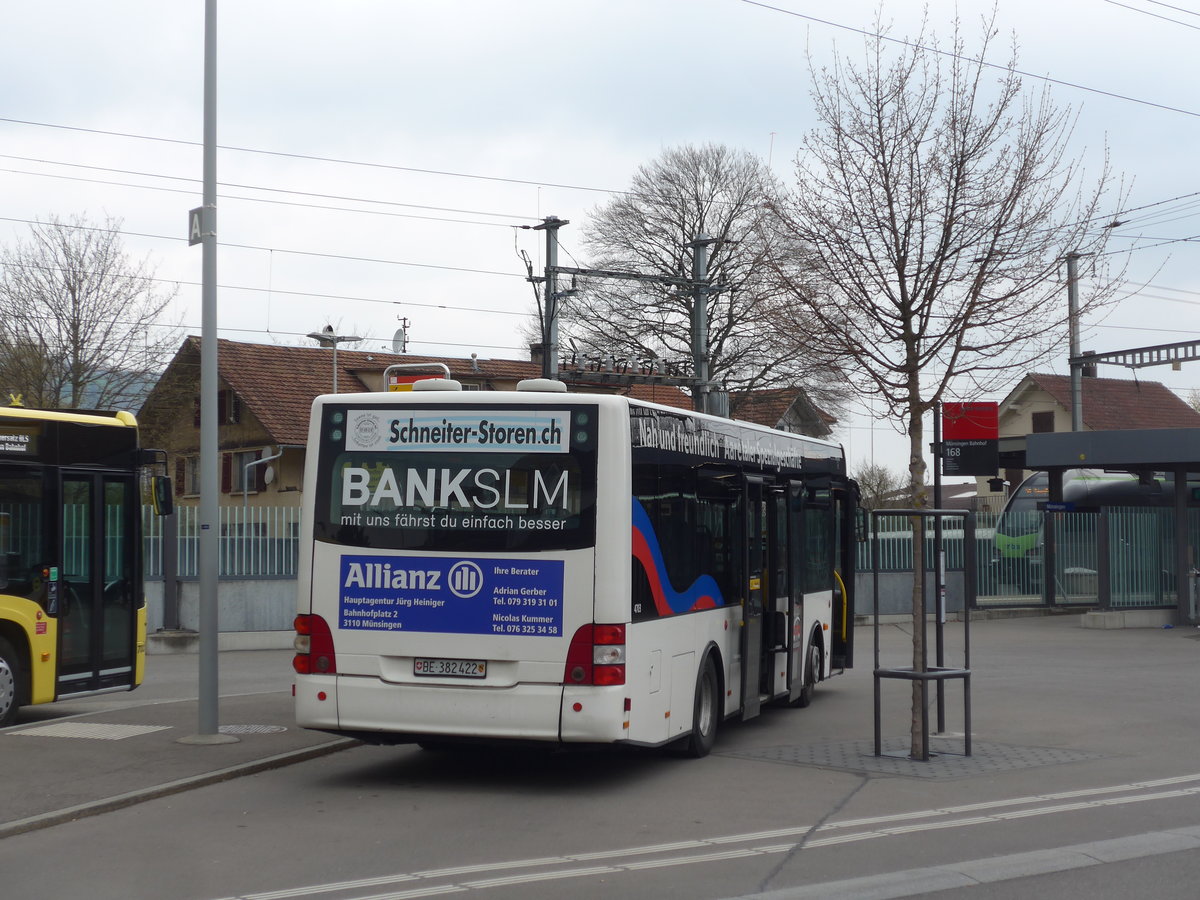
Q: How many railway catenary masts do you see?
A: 3